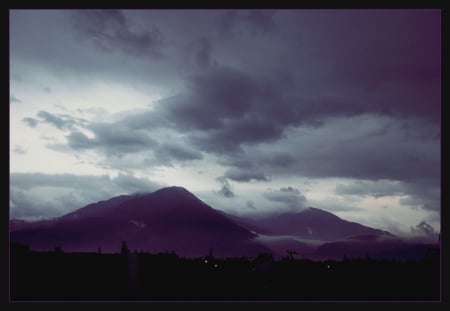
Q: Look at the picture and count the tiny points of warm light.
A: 3